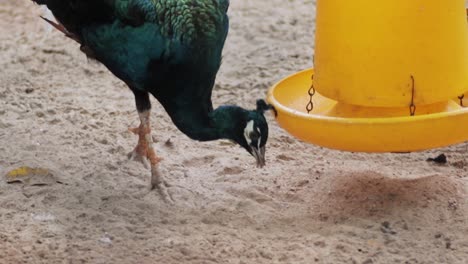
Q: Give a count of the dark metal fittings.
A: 3